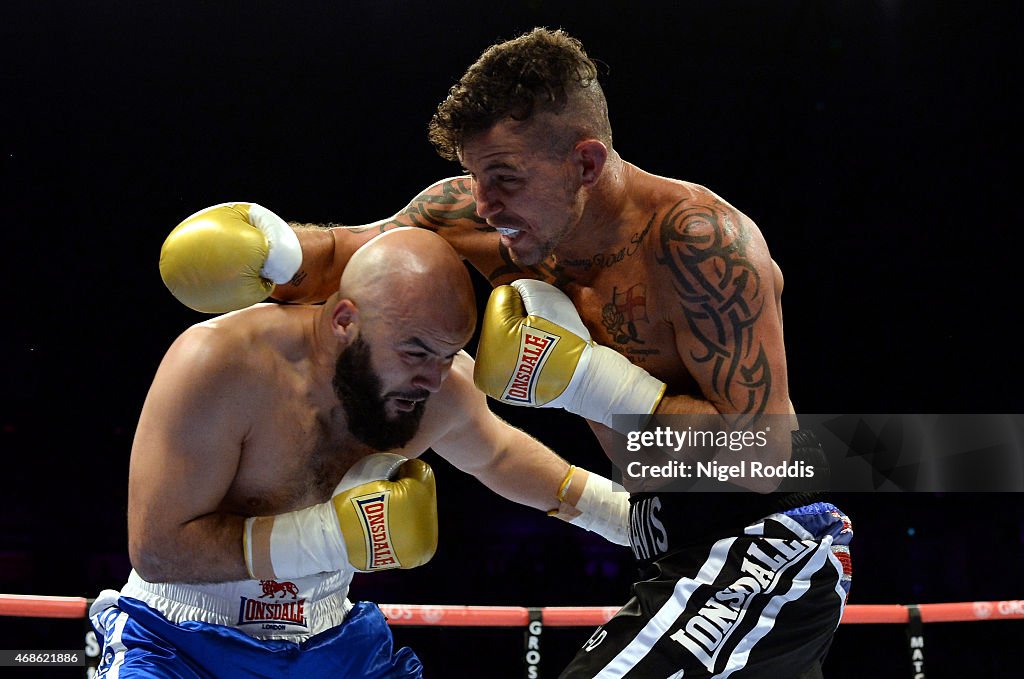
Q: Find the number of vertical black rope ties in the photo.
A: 3